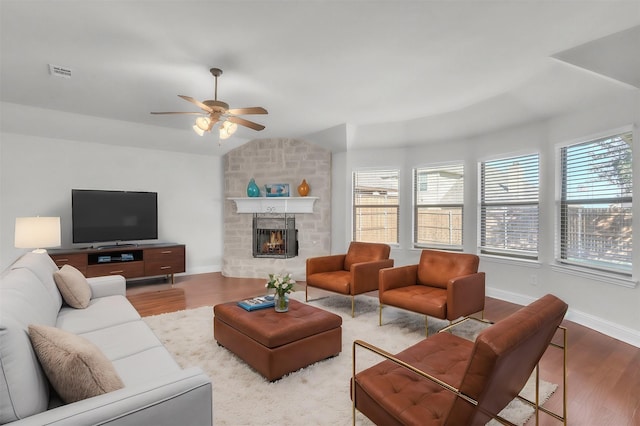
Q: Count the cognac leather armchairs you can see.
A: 3